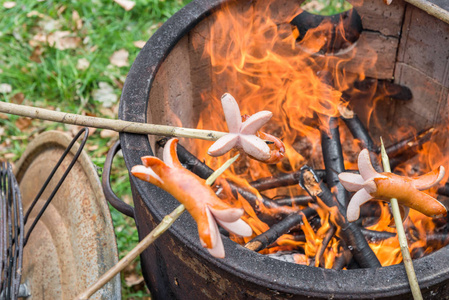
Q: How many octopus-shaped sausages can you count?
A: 3